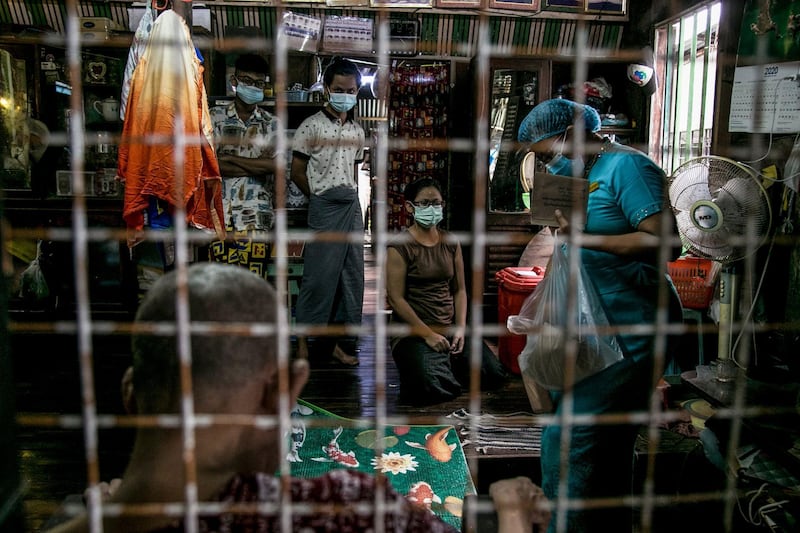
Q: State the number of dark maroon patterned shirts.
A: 1